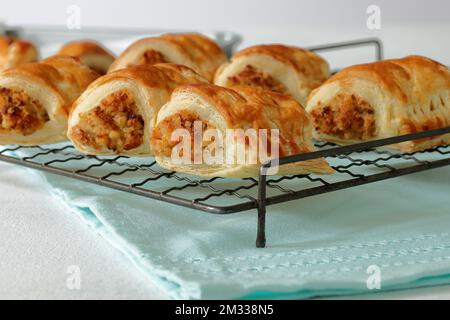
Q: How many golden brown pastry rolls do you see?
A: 8